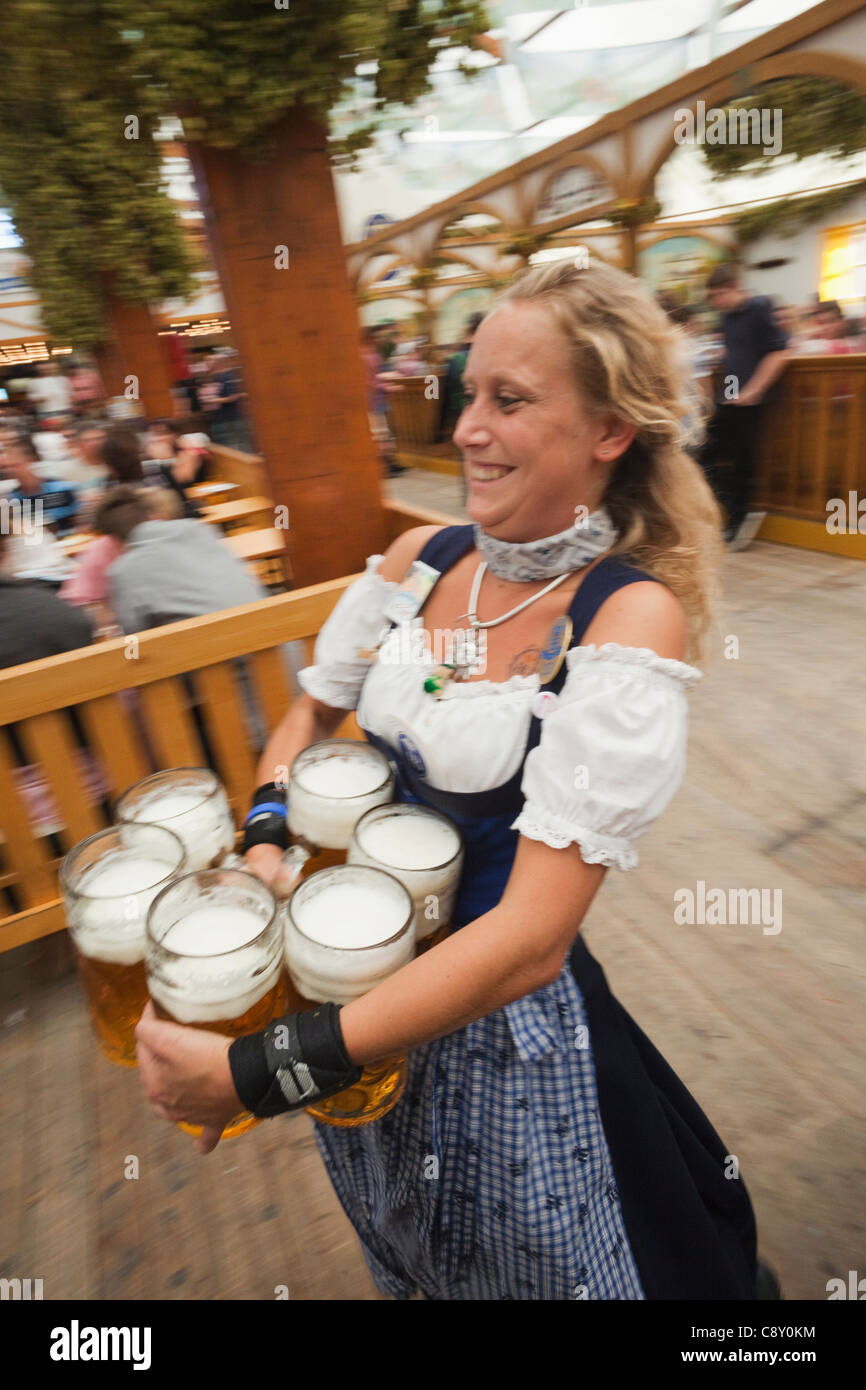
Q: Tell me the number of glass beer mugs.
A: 6